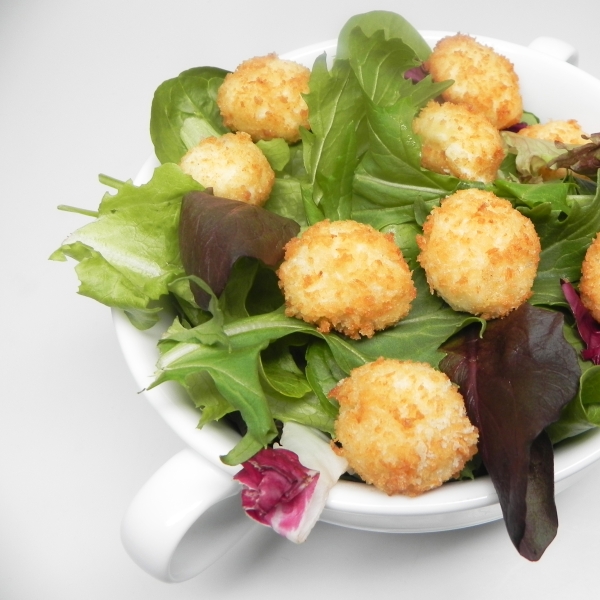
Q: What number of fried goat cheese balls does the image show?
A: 9